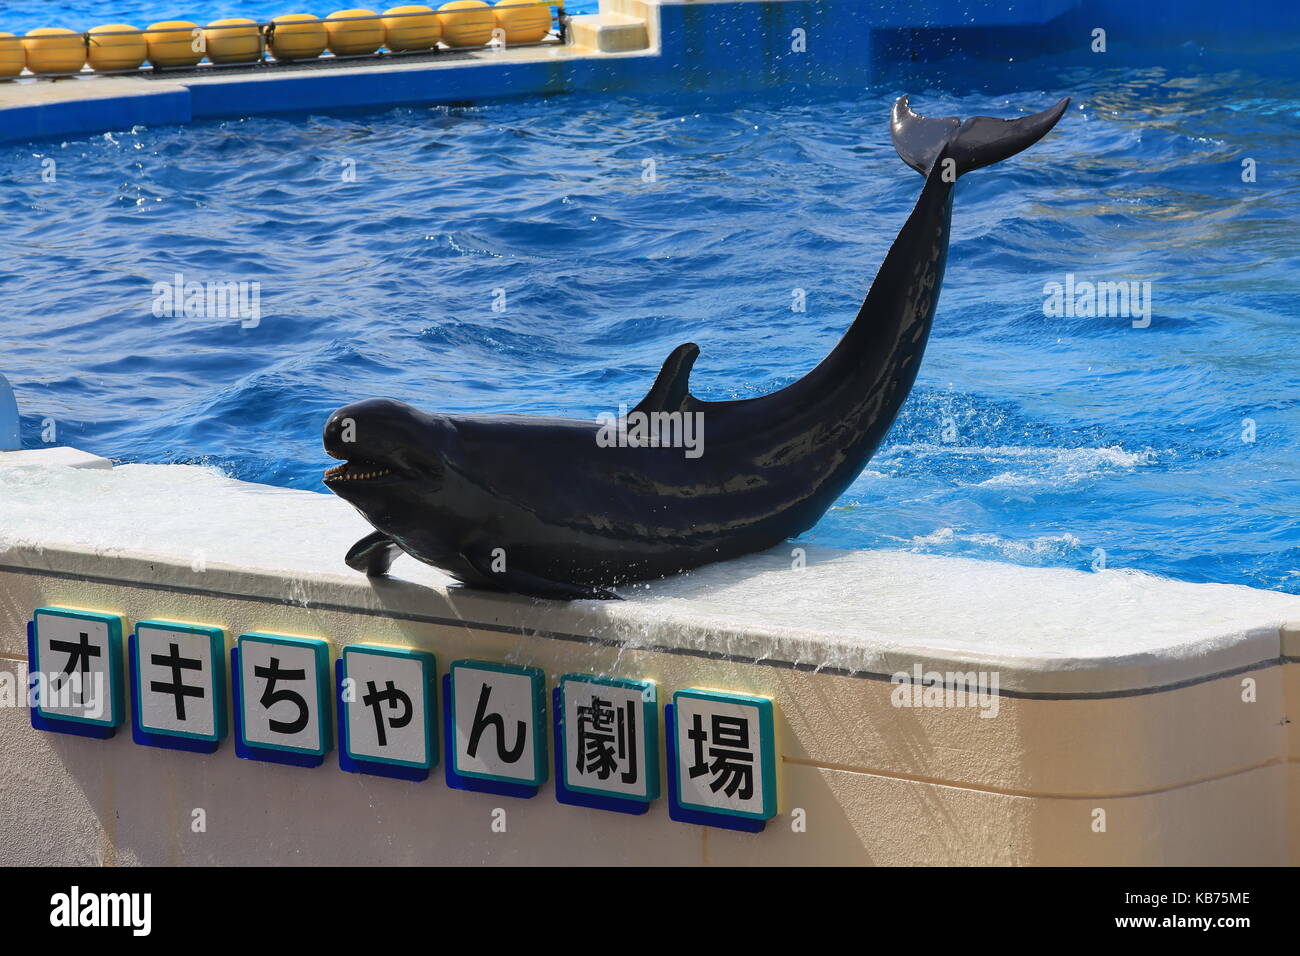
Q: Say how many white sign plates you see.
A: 7